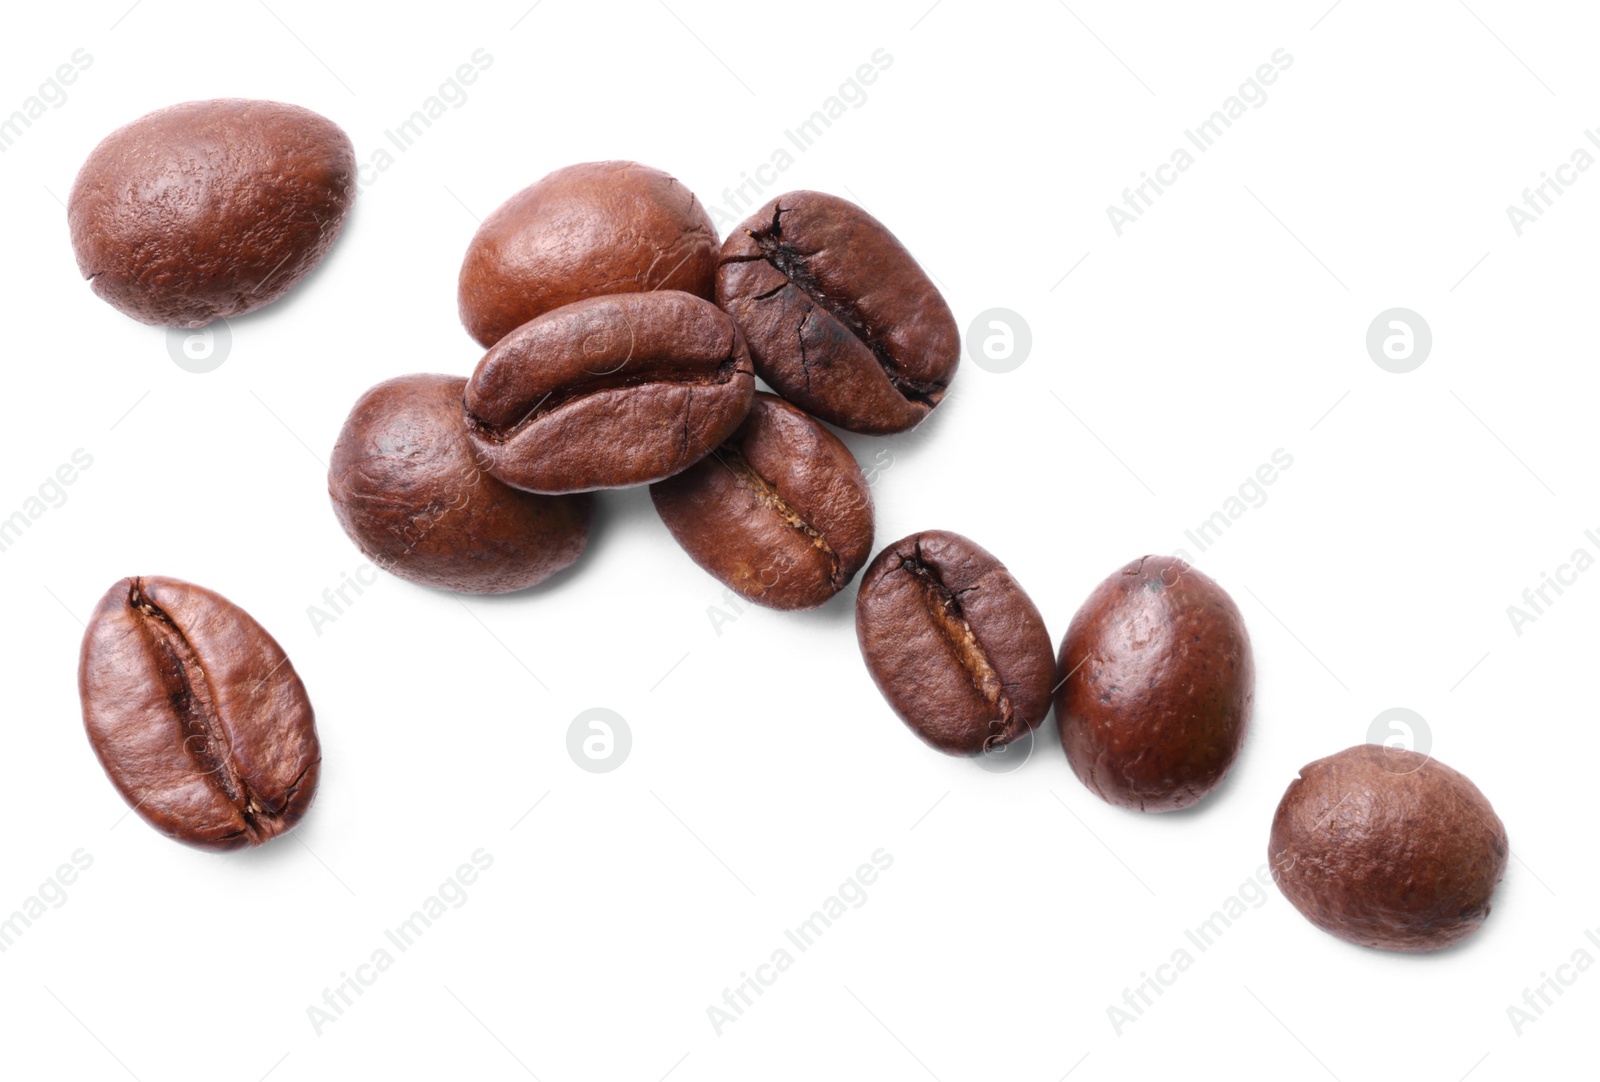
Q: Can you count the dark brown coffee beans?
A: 10